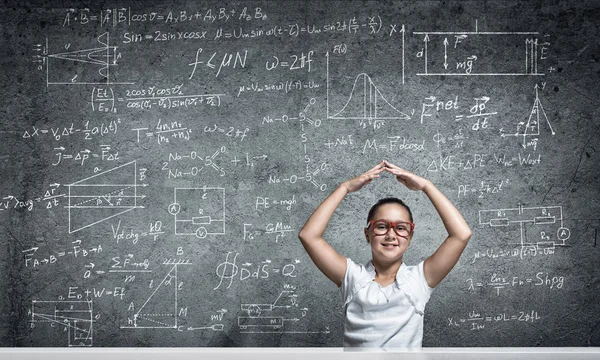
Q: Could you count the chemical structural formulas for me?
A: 2